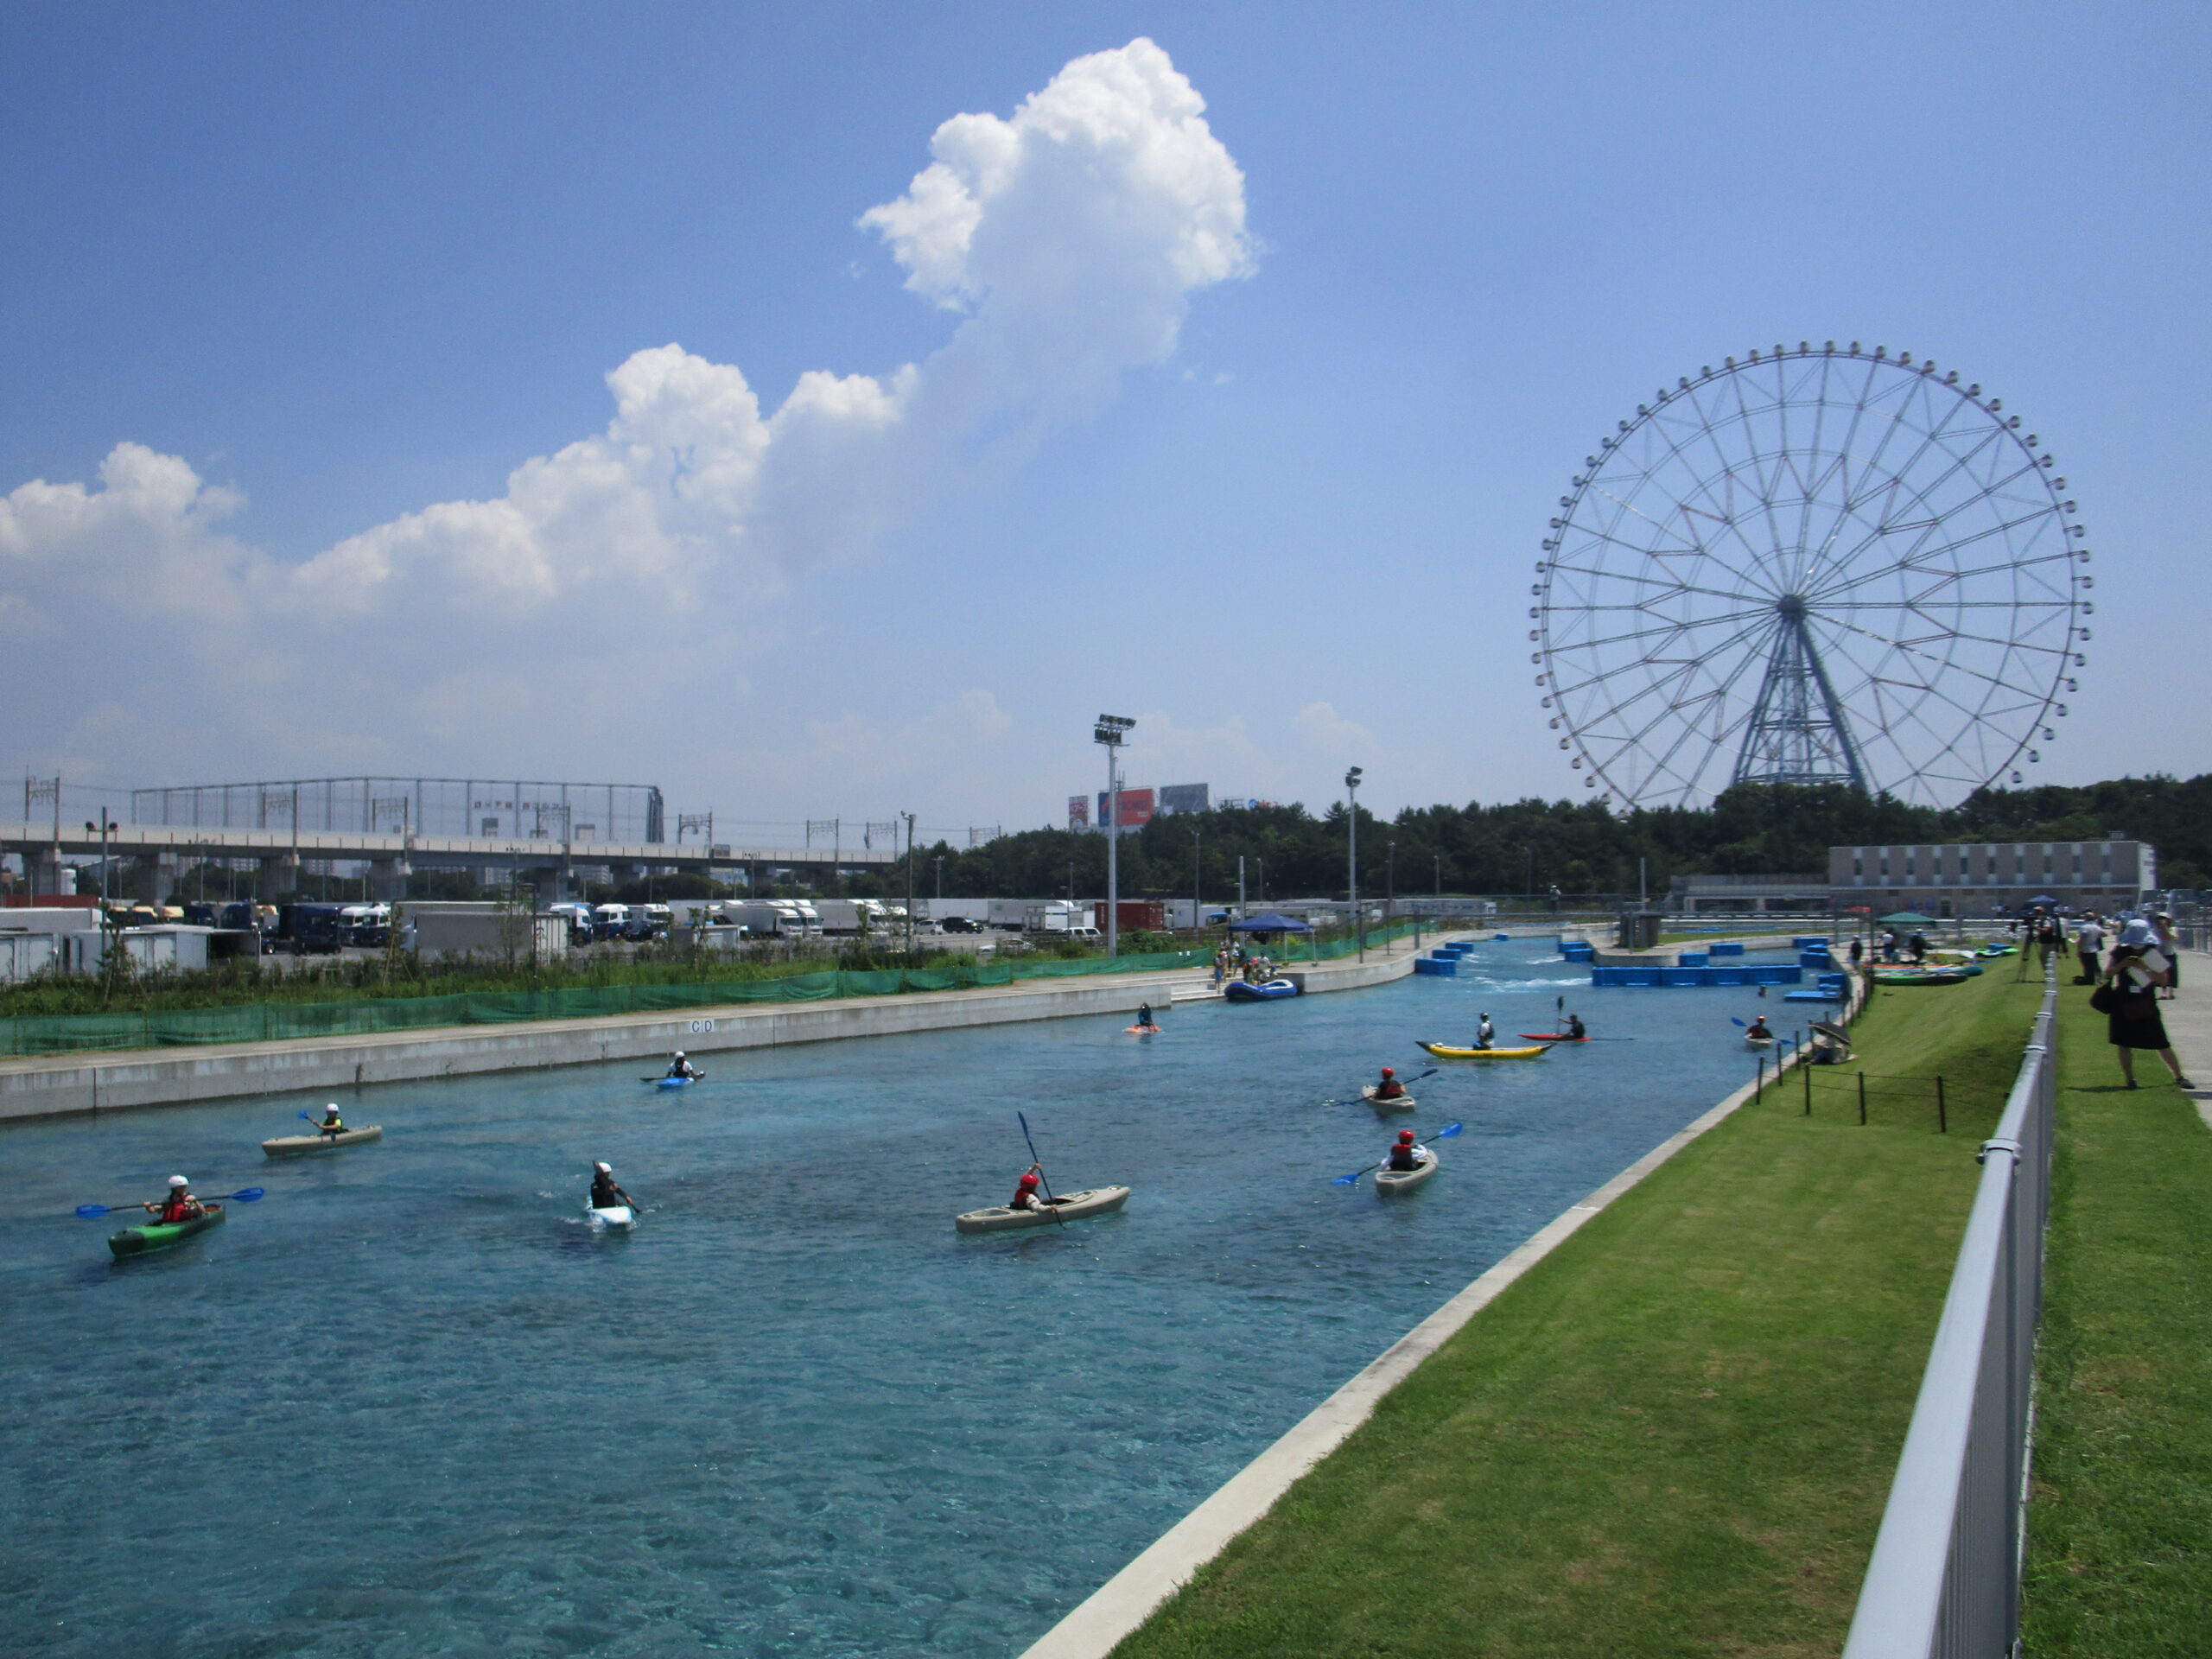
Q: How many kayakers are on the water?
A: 11